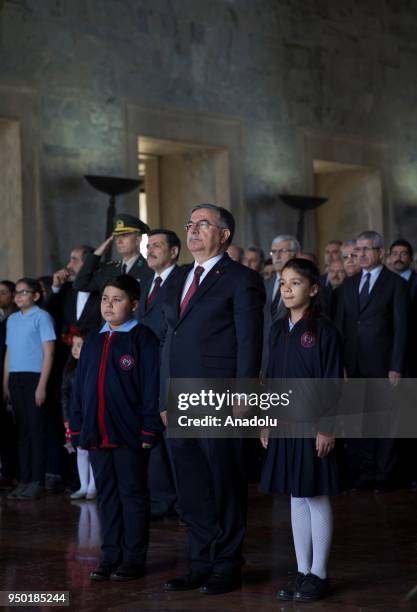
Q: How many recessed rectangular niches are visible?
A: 3